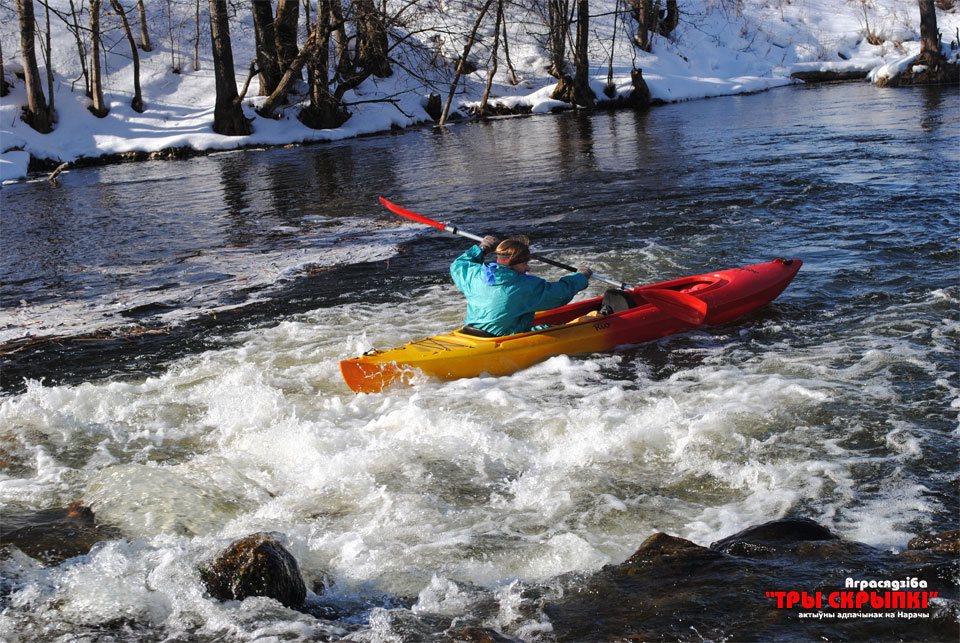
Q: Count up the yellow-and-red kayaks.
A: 1